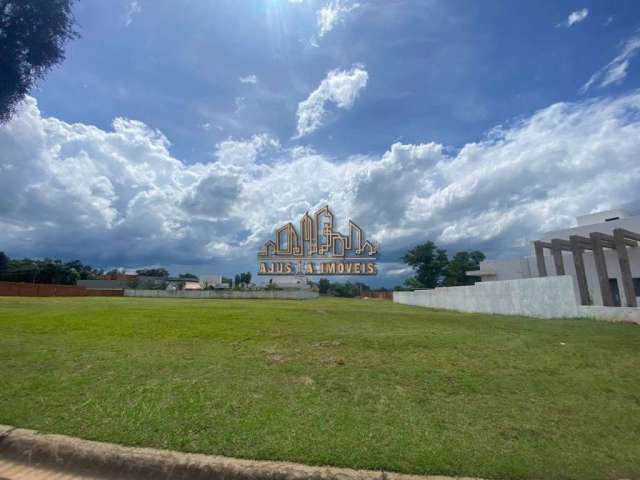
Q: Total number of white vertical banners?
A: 0